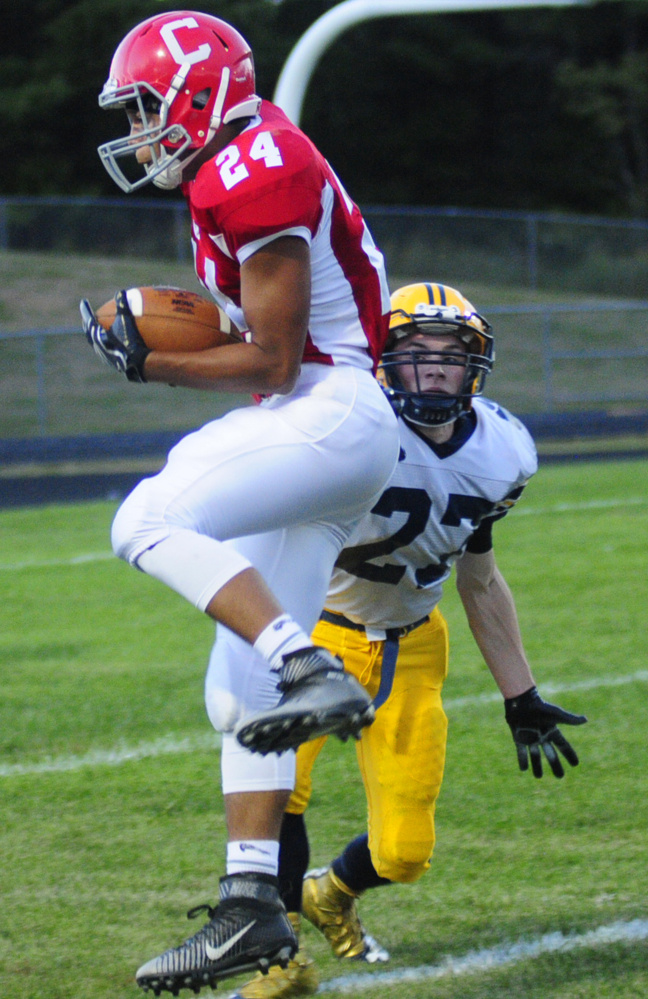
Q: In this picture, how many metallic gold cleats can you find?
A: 2